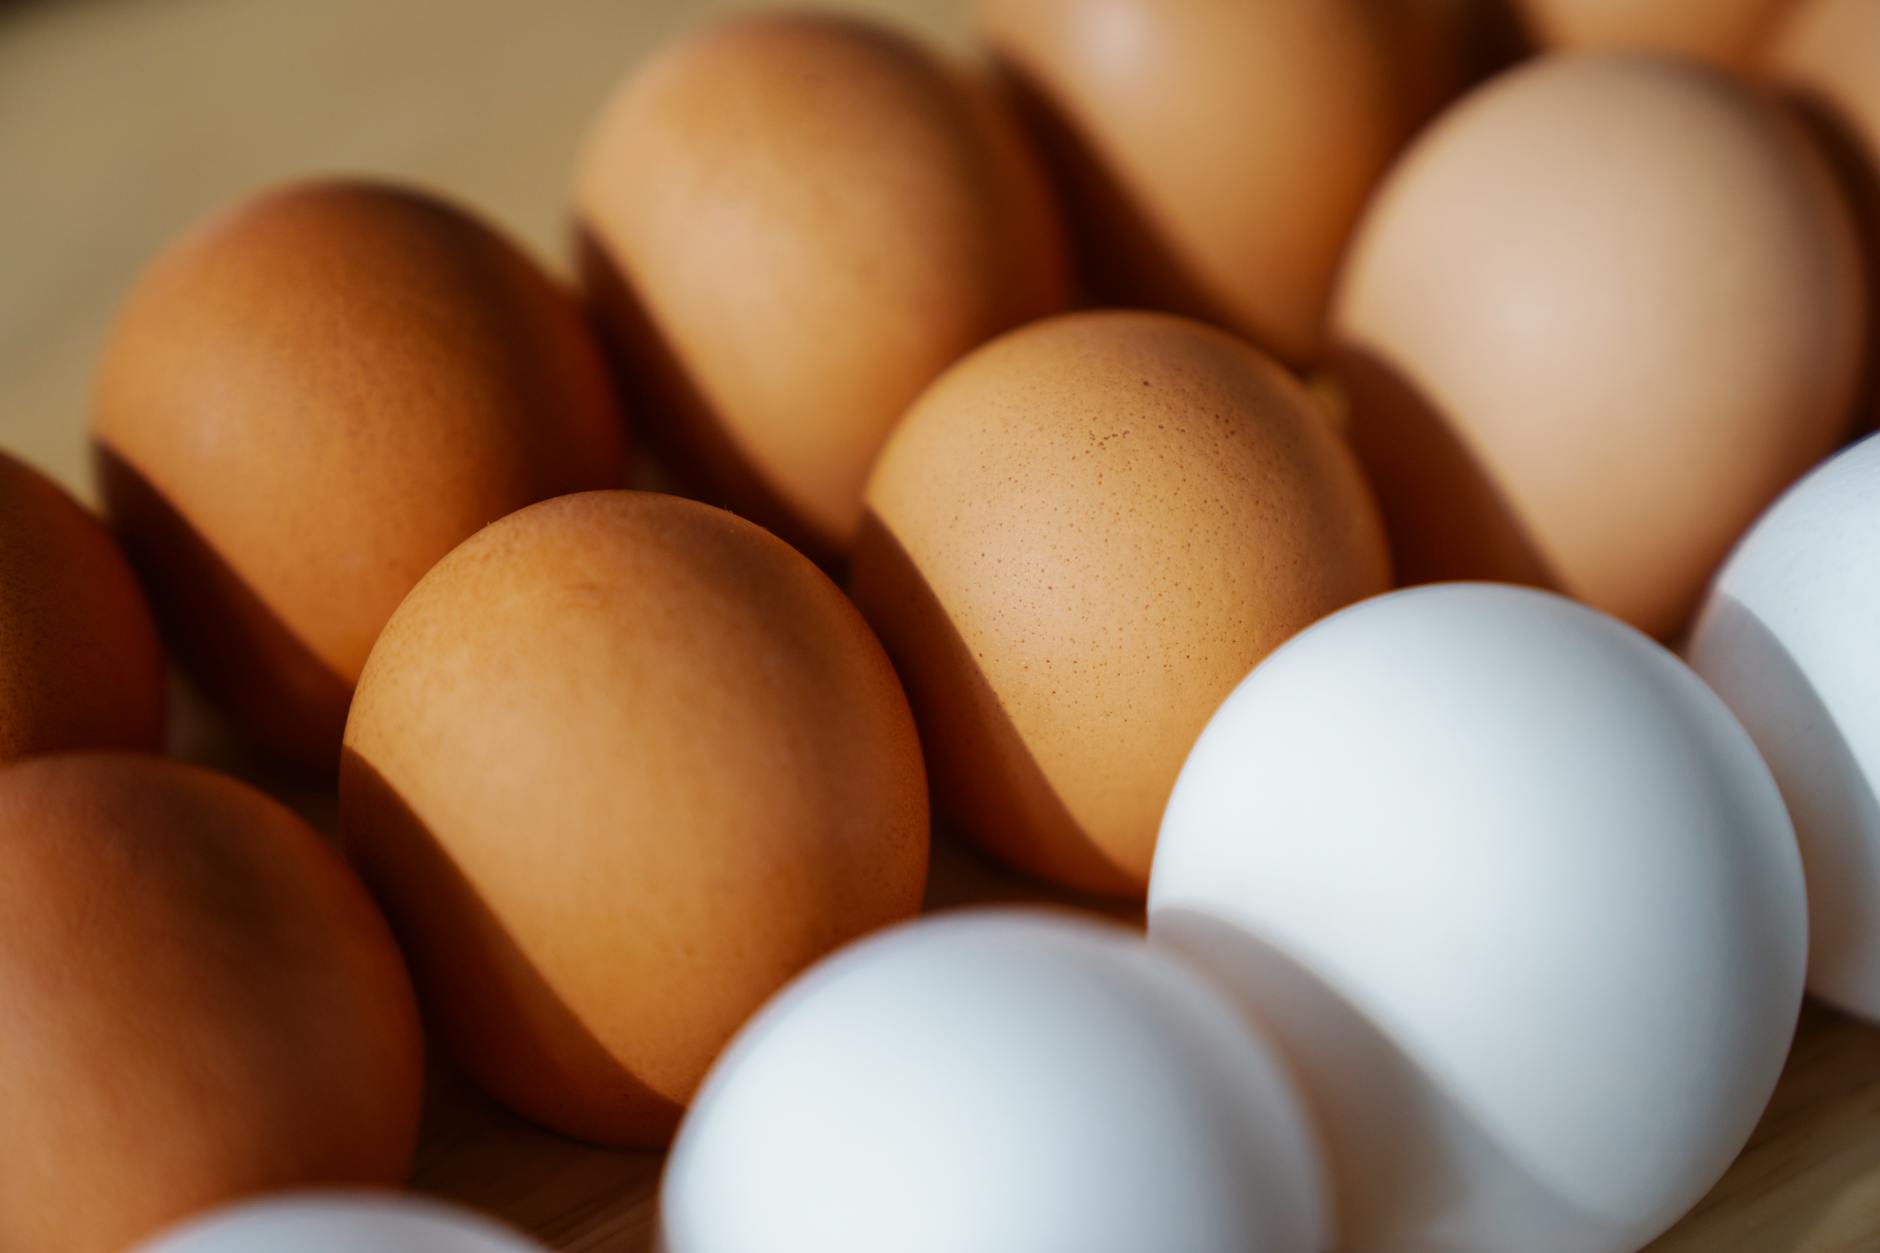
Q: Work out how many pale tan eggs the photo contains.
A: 1